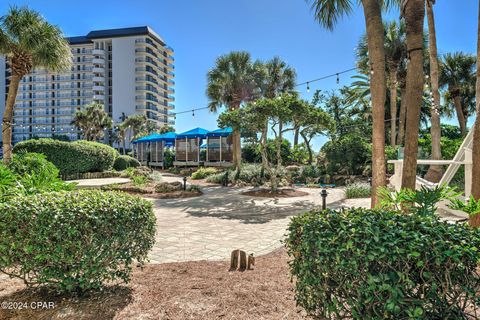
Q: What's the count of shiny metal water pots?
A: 0